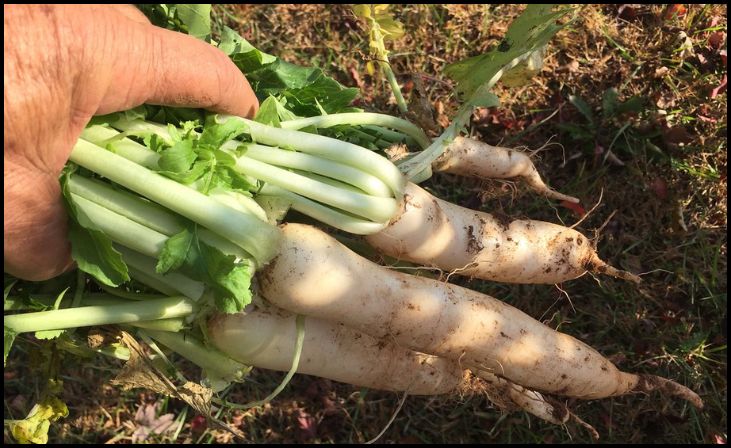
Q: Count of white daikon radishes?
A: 4